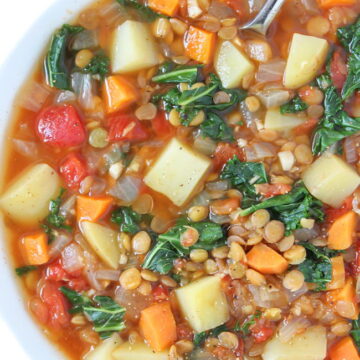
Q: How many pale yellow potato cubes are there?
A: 12